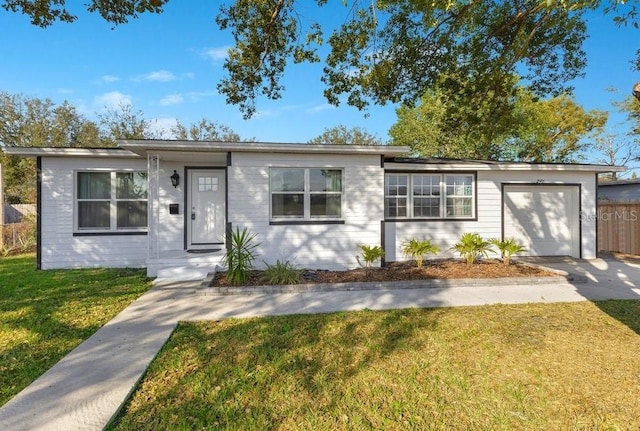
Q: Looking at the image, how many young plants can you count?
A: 6